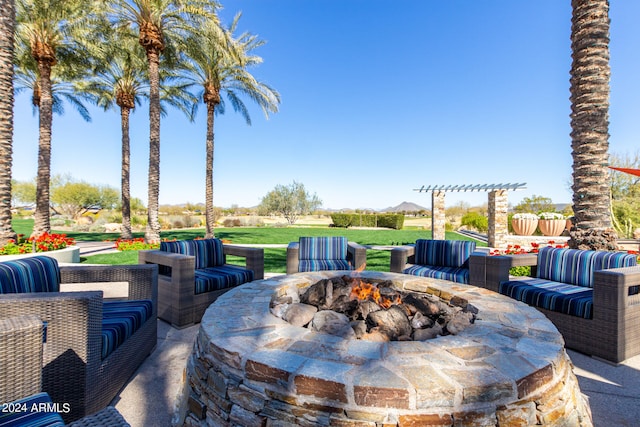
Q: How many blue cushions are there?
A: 11